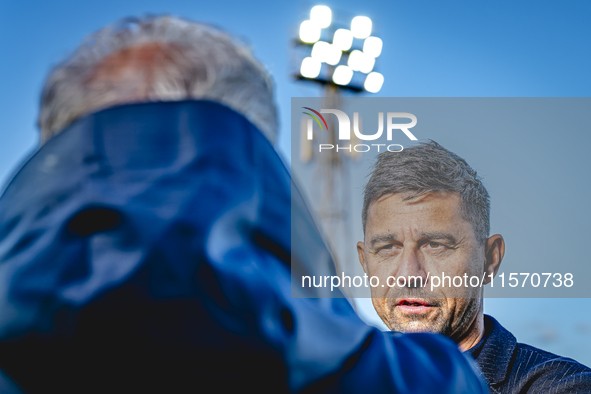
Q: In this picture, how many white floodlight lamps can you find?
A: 12